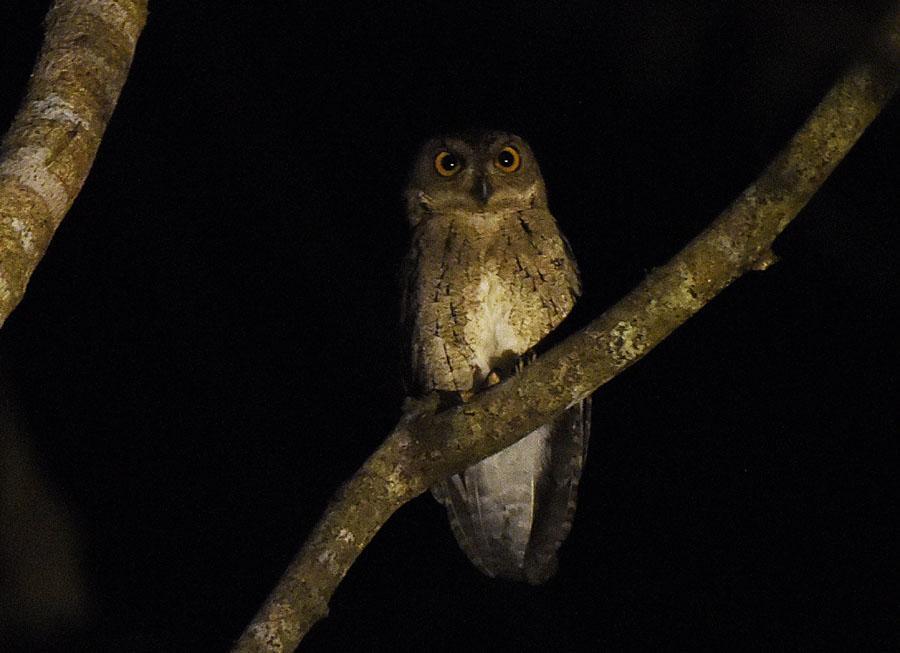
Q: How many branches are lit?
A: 2